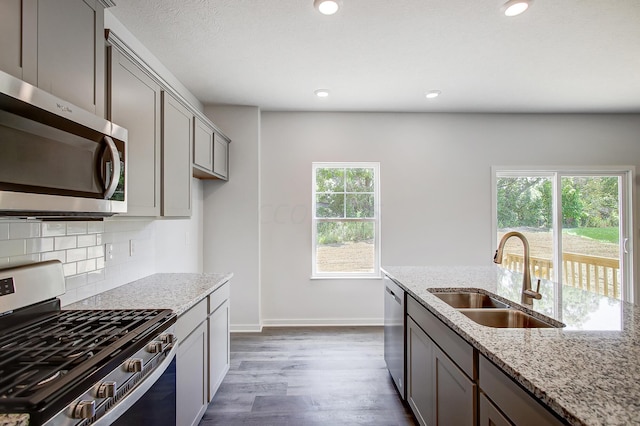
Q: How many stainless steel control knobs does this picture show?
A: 5